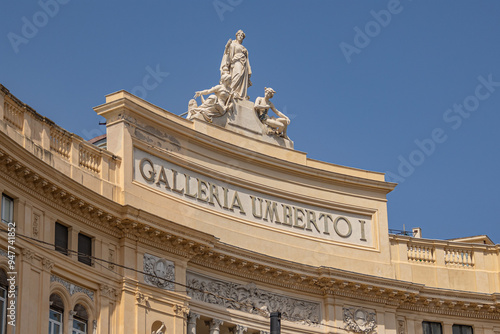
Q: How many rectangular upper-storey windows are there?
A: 5